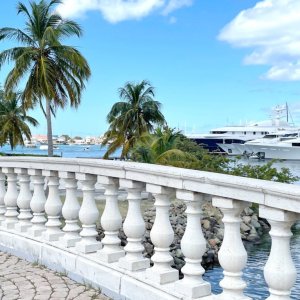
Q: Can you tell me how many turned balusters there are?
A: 13